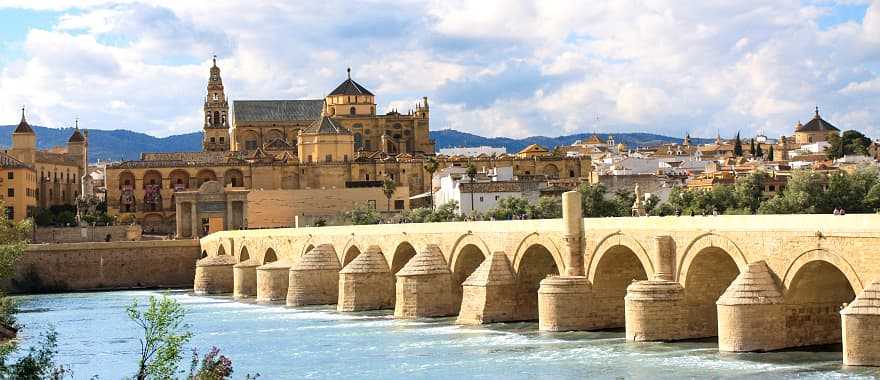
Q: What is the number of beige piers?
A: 11